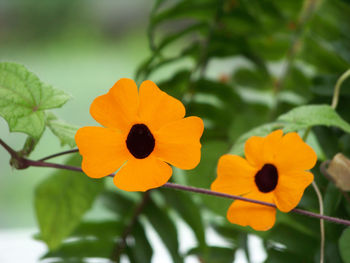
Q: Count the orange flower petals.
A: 10